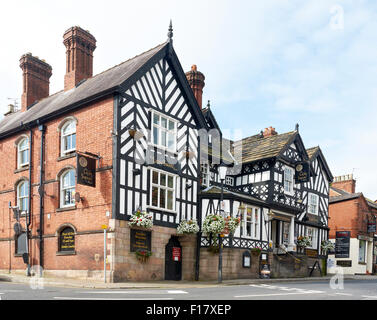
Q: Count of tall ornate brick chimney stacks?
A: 3